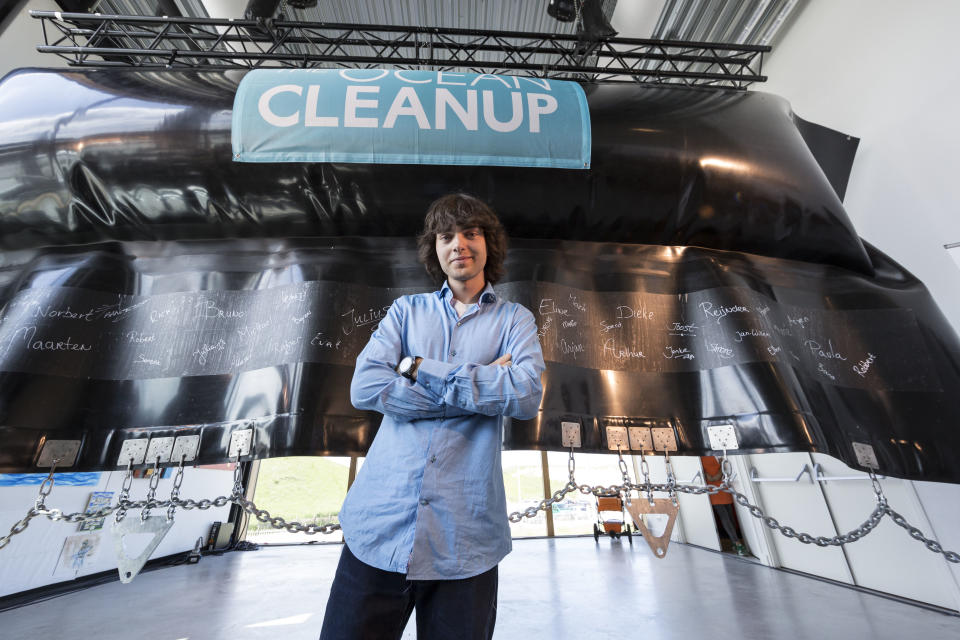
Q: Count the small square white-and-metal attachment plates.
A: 11